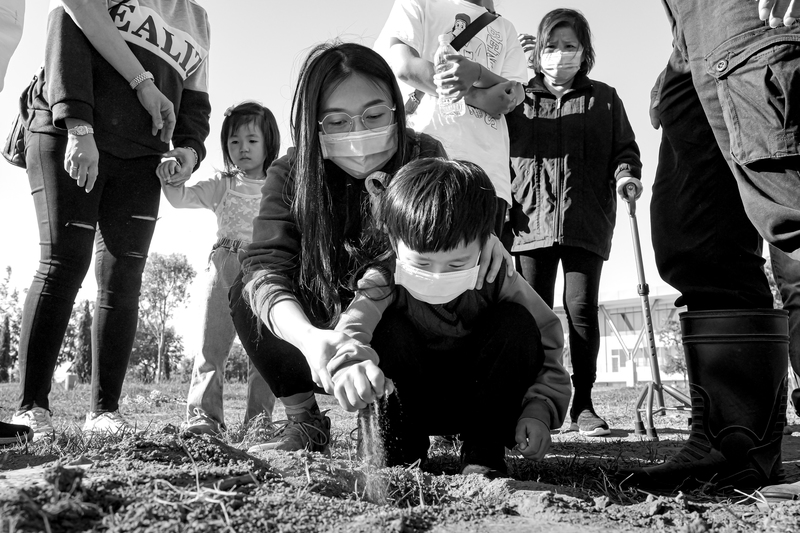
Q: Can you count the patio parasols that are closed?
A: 0